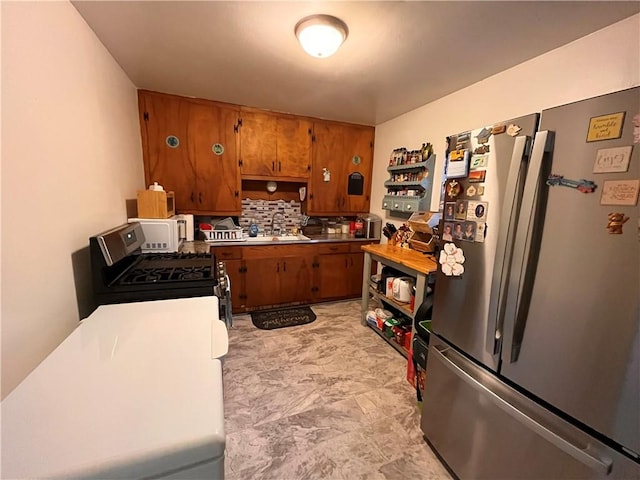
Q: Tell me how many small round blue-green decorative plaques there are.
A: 3